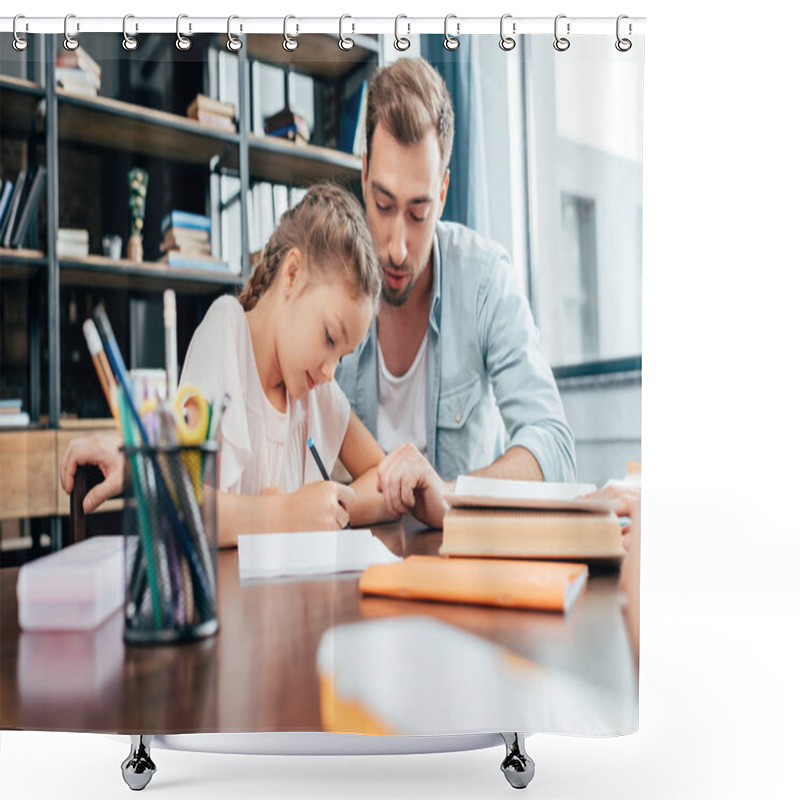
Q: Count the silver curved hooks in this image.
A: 12